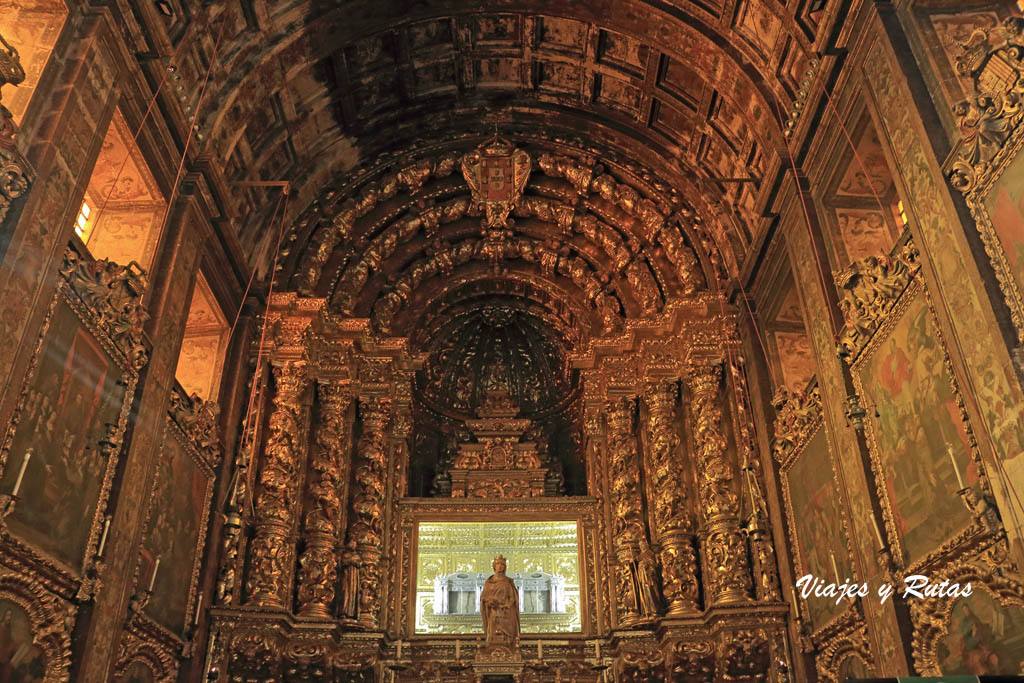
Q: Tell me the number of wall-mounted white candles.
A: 8